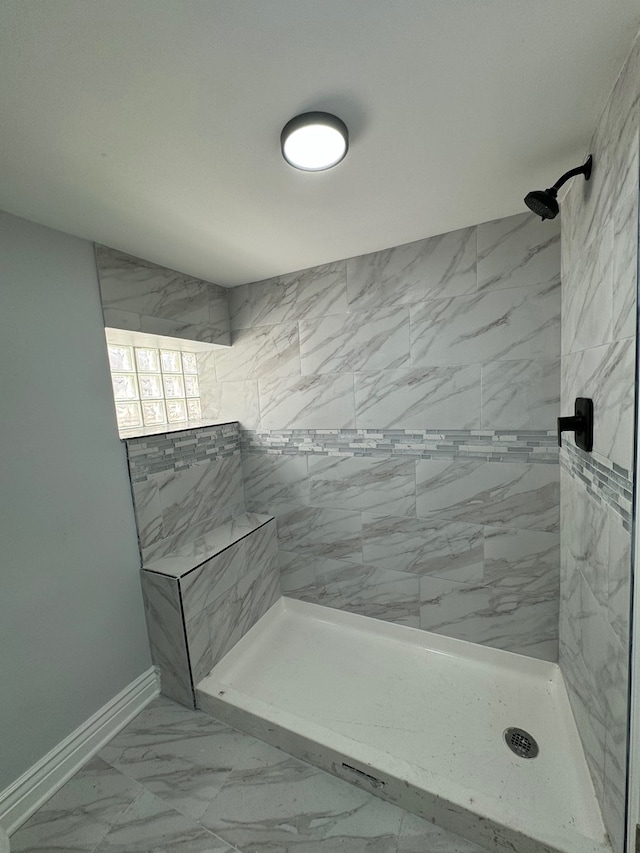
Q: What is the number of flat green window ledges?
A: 0